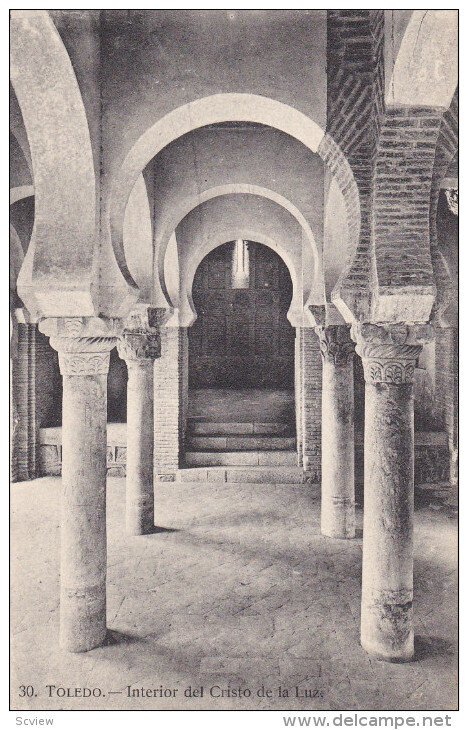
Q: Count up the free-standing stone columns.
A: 4